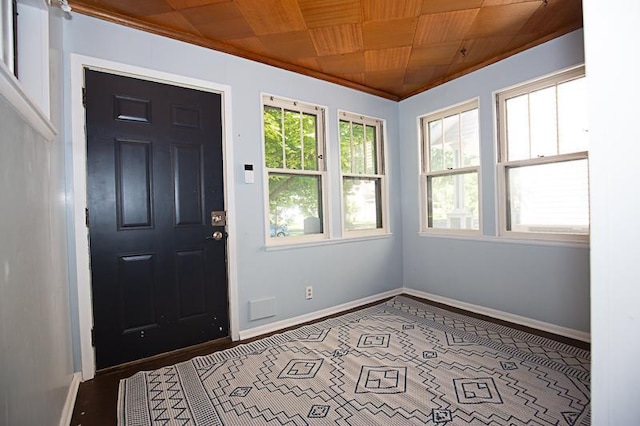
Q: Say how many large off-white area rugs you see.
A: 1